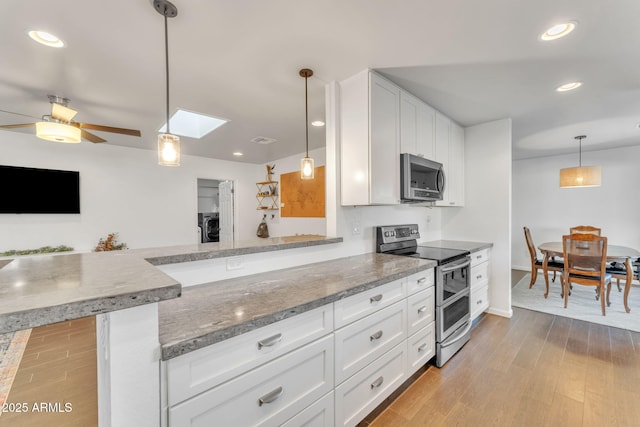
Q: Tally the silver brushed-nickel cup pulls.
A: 11